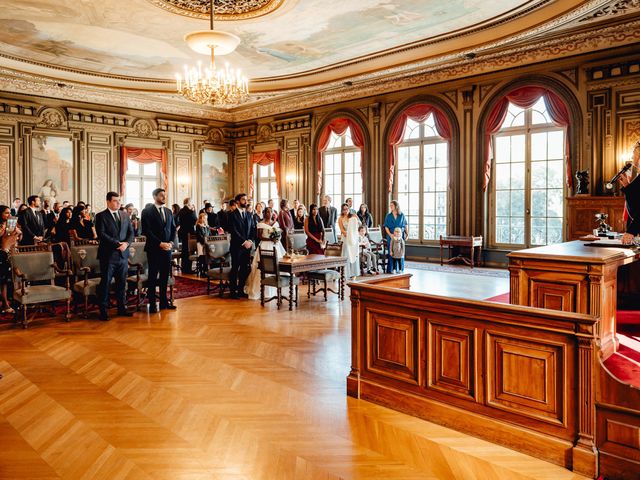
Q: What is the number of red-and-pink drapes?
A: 5